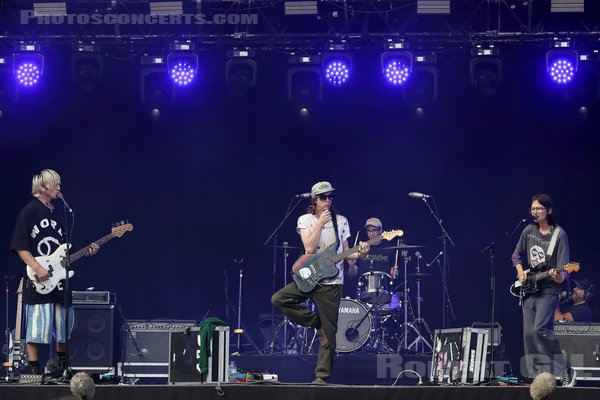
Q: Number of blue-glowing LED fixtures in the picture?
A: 5